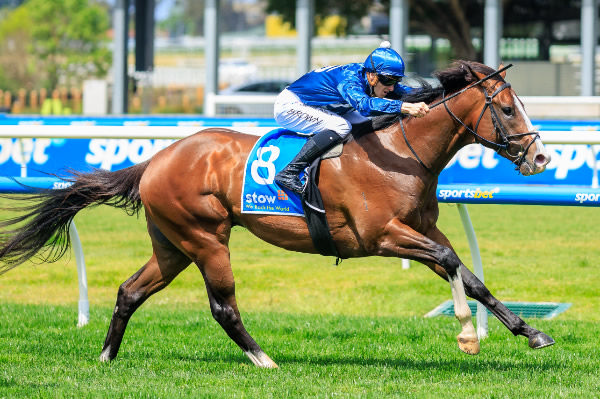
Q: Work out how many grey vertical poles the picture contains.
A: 6